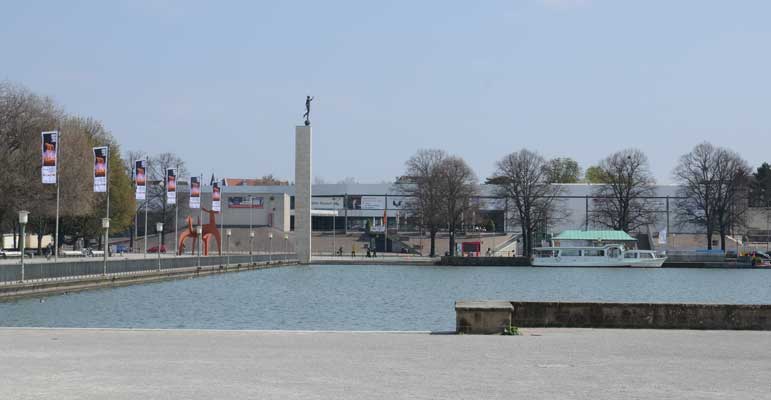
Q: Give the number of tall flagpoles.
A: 6